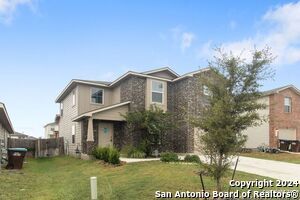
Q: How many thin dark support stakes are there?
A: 2